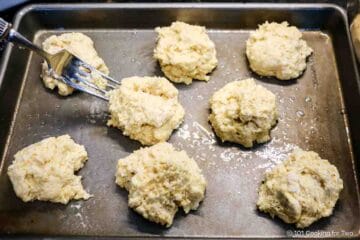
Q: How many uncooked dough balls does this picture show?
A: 8